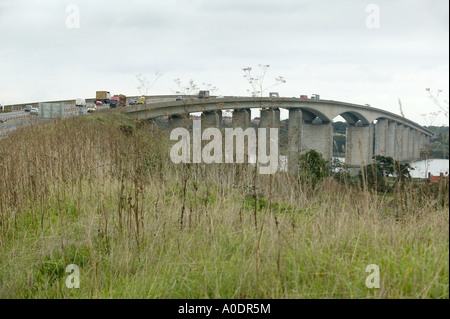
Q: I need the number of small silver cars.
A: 2